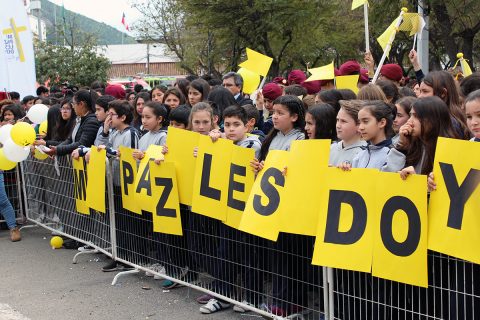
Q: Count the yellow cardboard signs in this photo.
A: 13